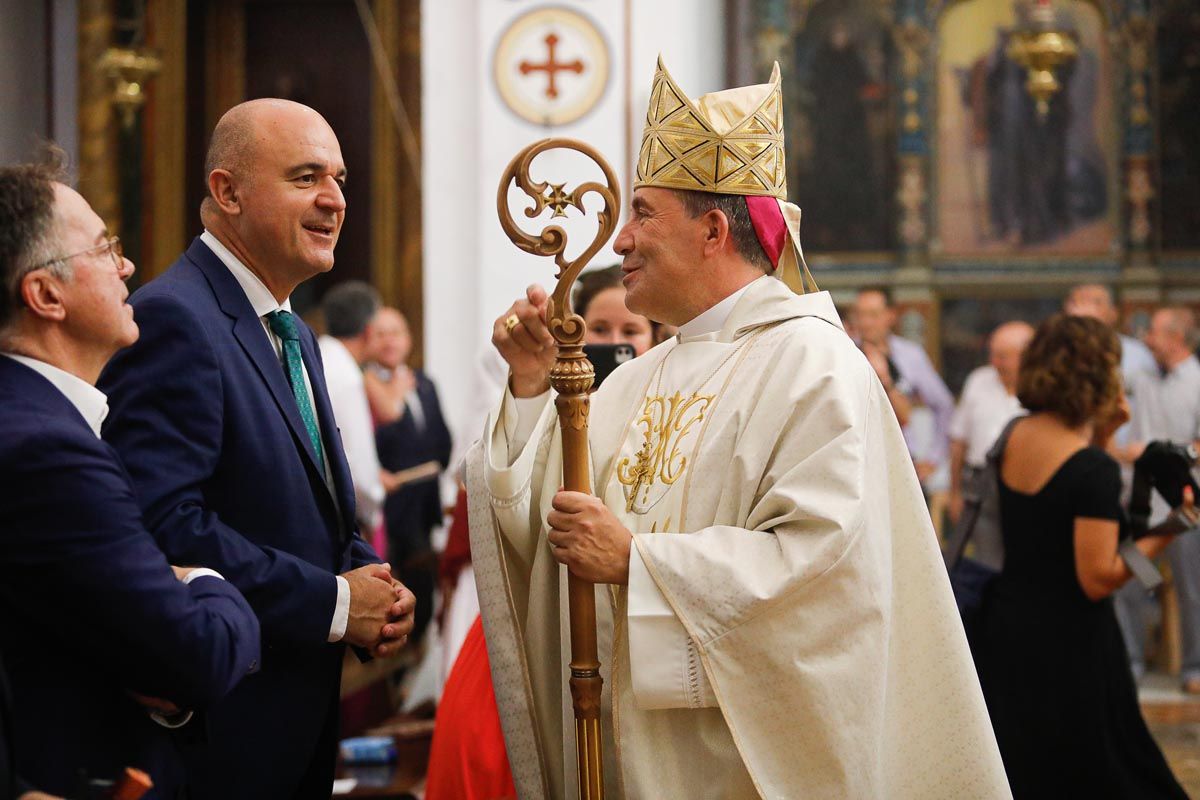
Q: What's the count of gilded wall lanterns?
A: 2